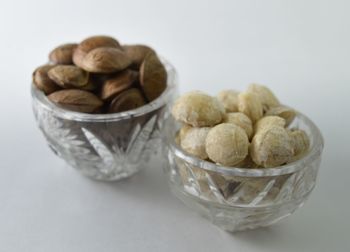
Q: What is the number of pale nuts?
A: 11